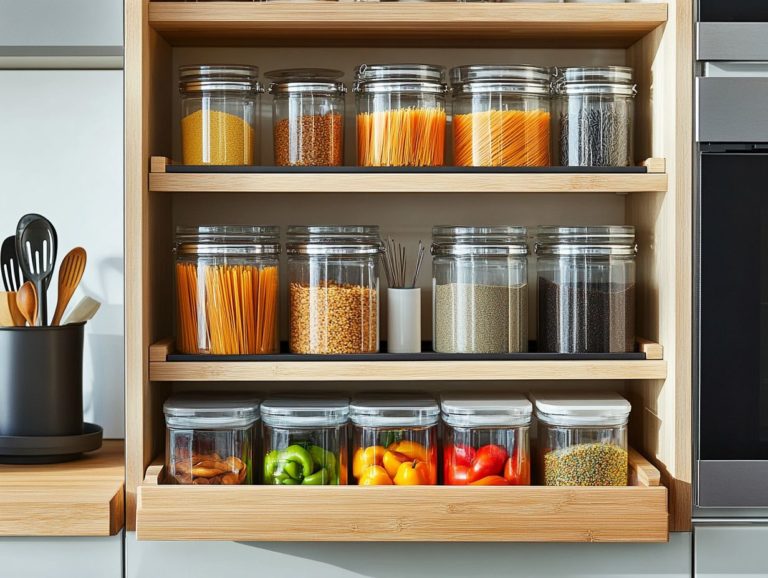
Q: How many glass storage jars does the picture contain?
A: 14